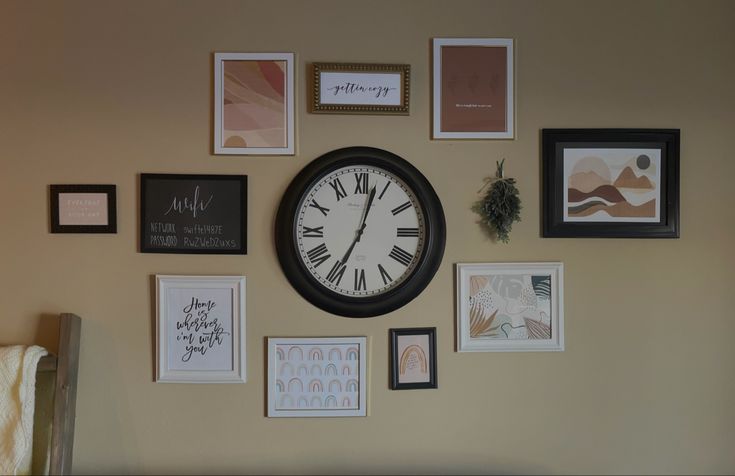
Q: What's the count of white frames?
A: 5